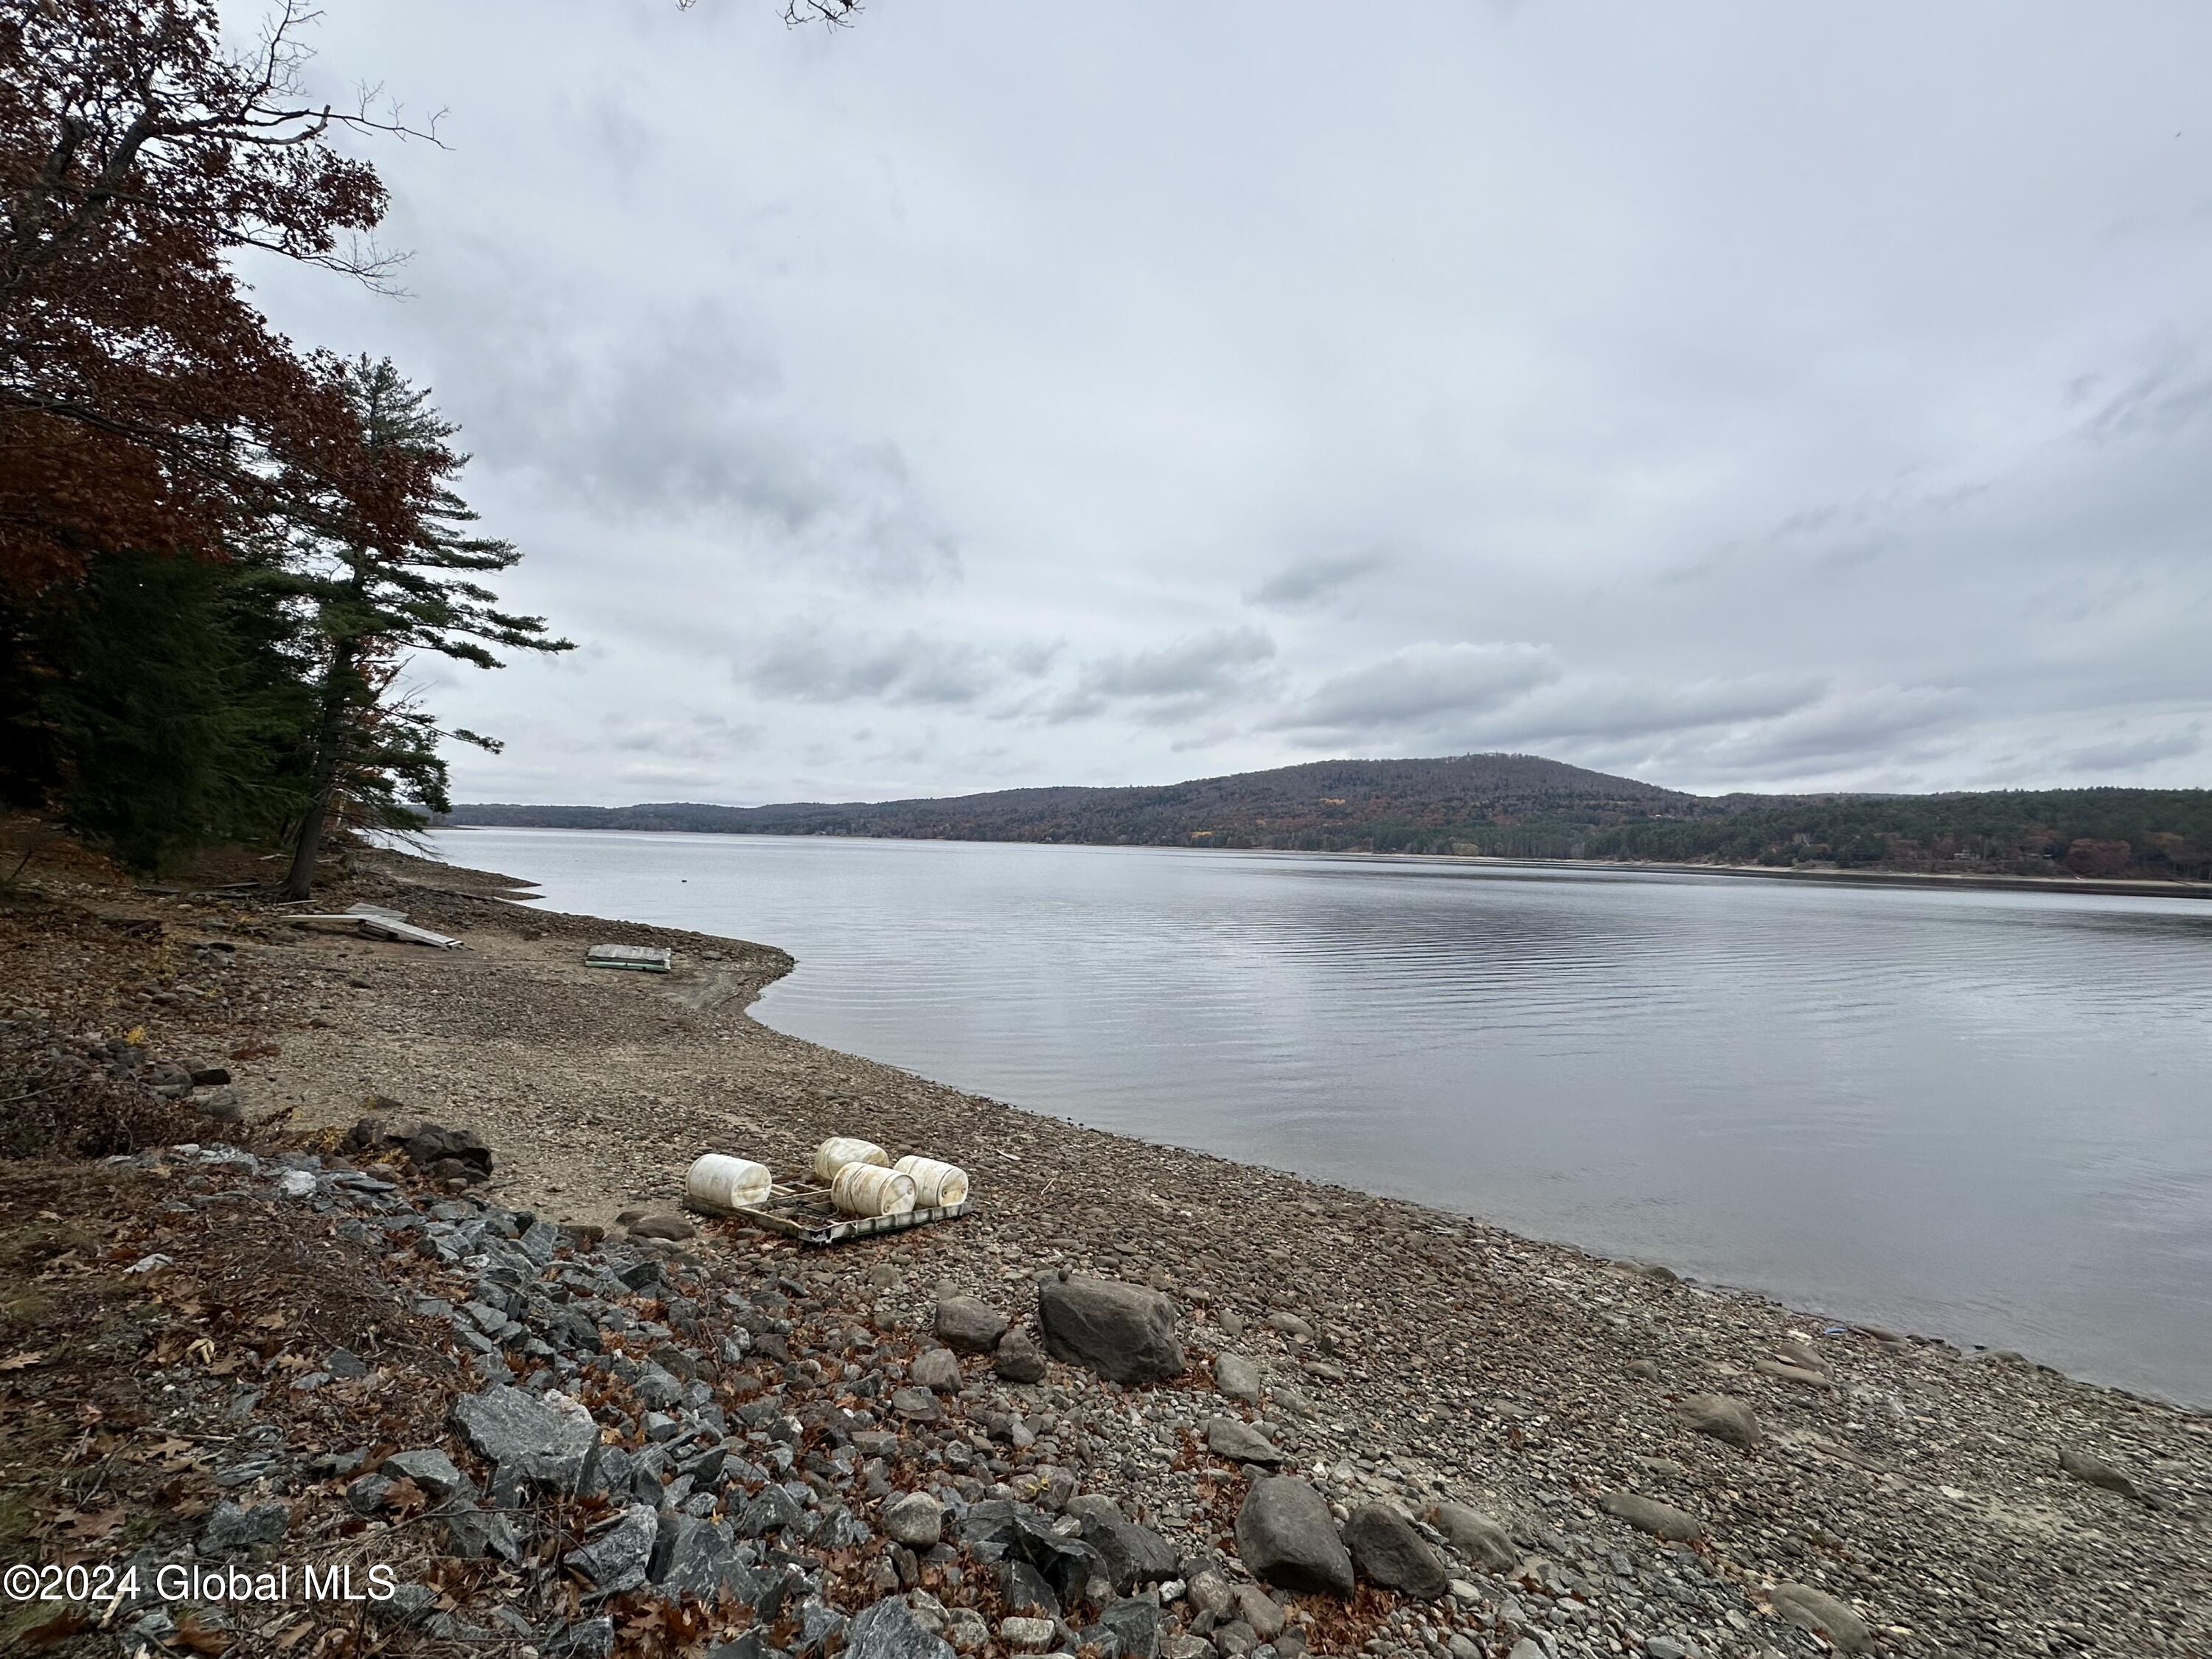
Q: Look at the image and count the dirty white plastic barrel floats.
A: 4